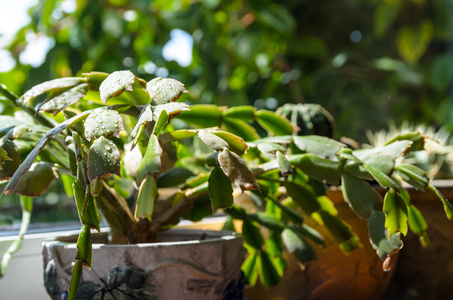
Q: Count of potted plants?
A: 3